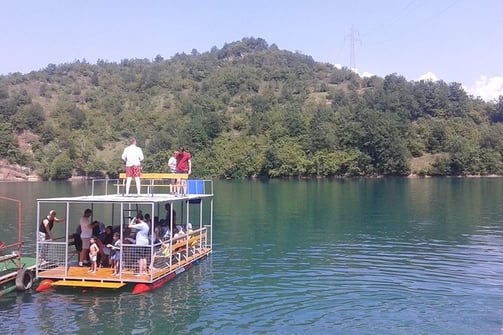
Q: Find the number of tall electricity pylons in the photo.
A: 1